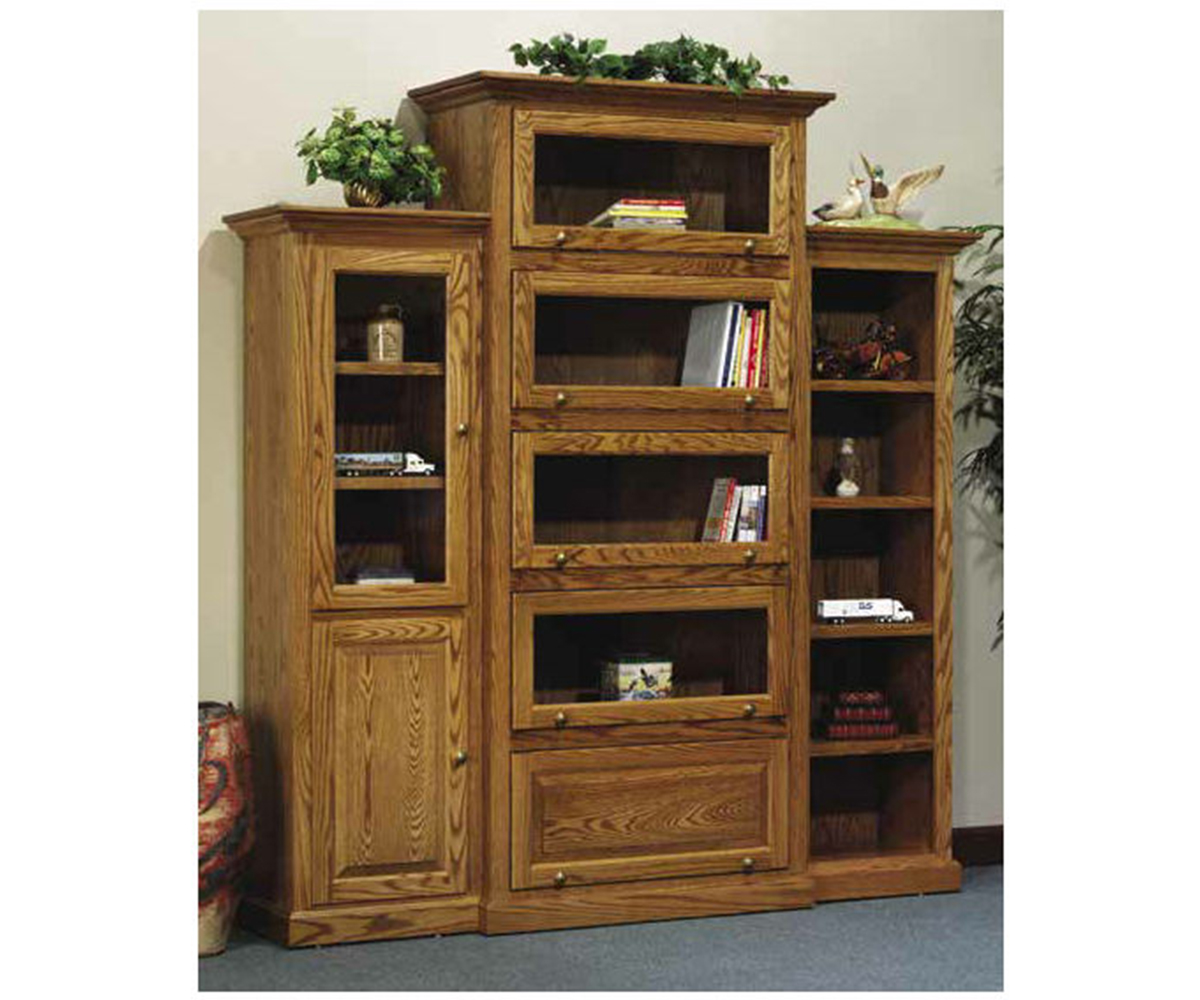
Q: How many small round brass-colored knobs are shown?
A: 12